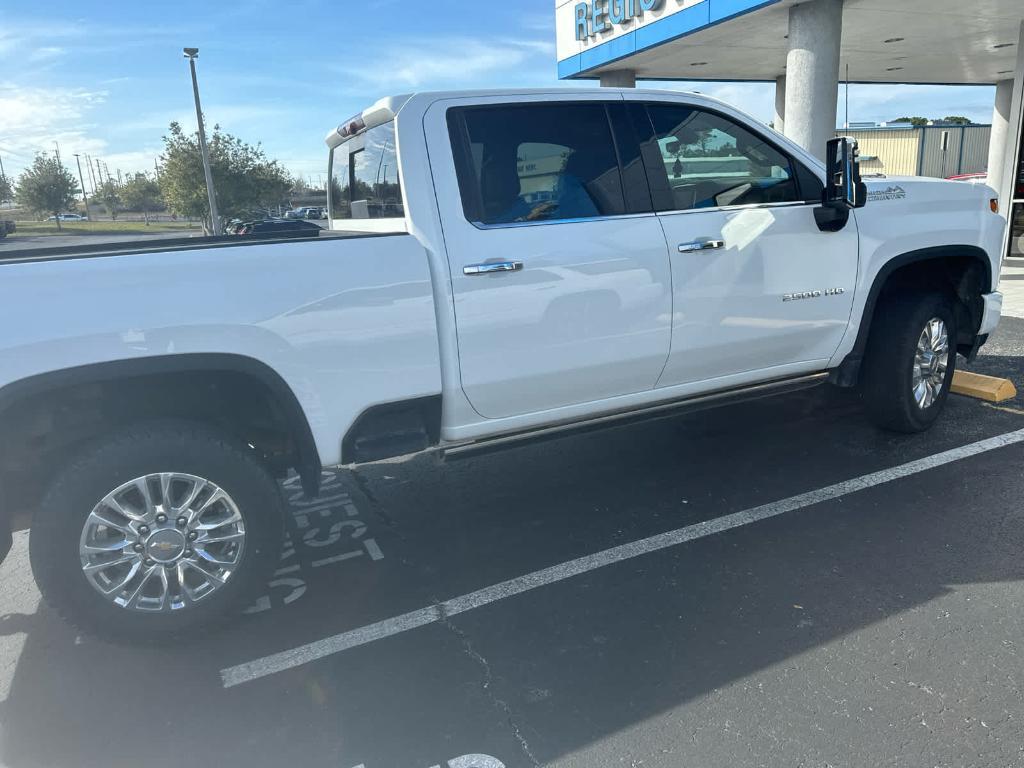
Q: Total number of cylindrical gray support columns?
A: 4